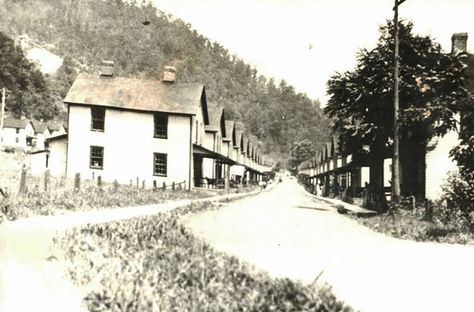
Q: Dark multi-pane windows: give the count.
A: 4